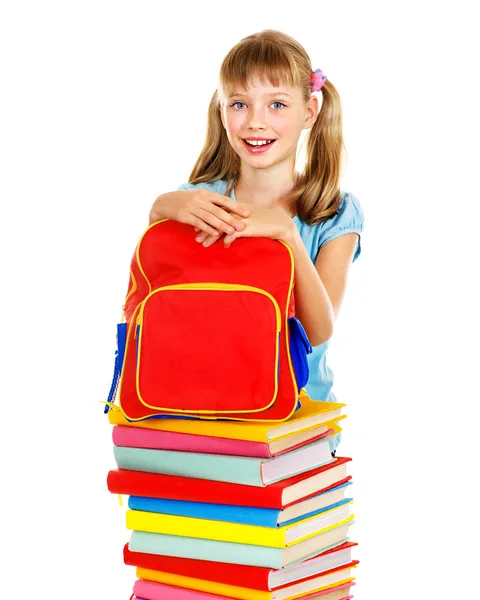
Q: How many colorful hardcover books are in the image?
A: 10